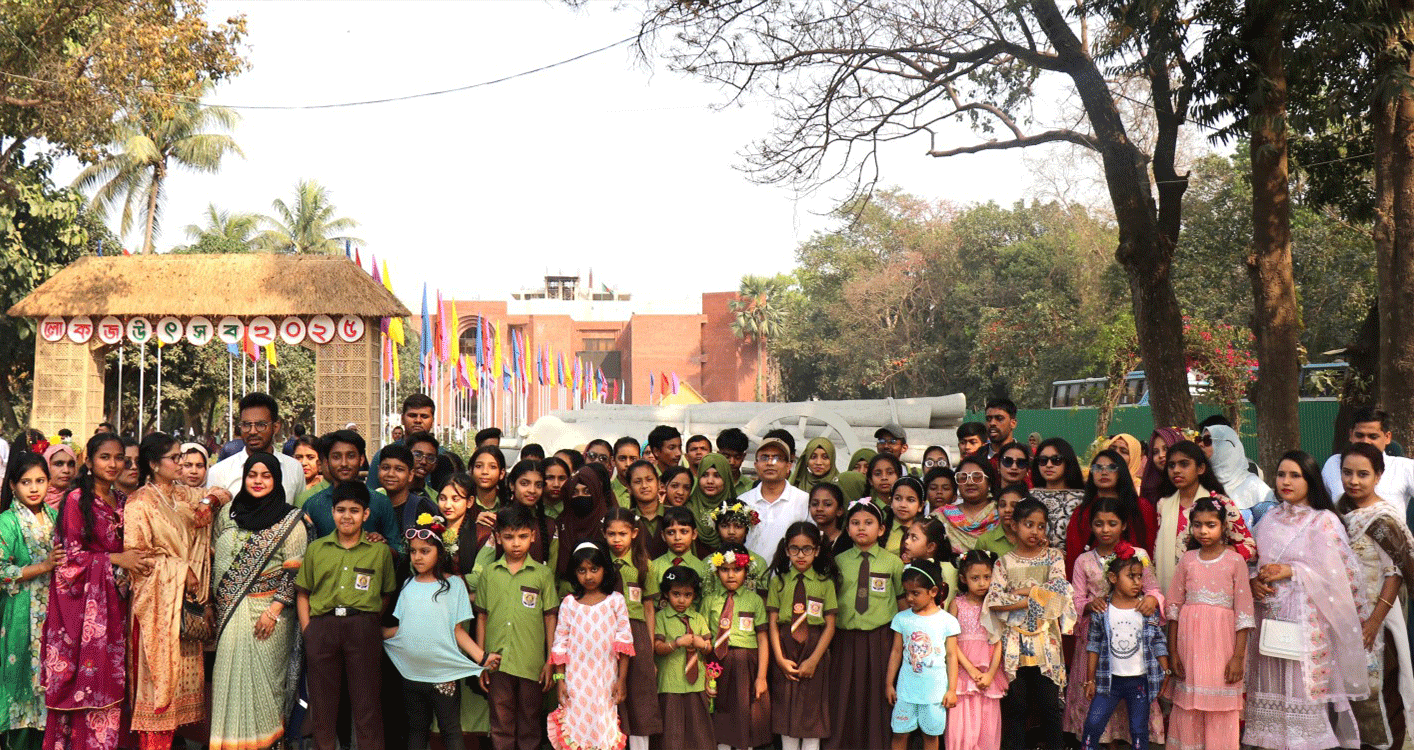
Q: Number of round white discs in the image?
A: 11